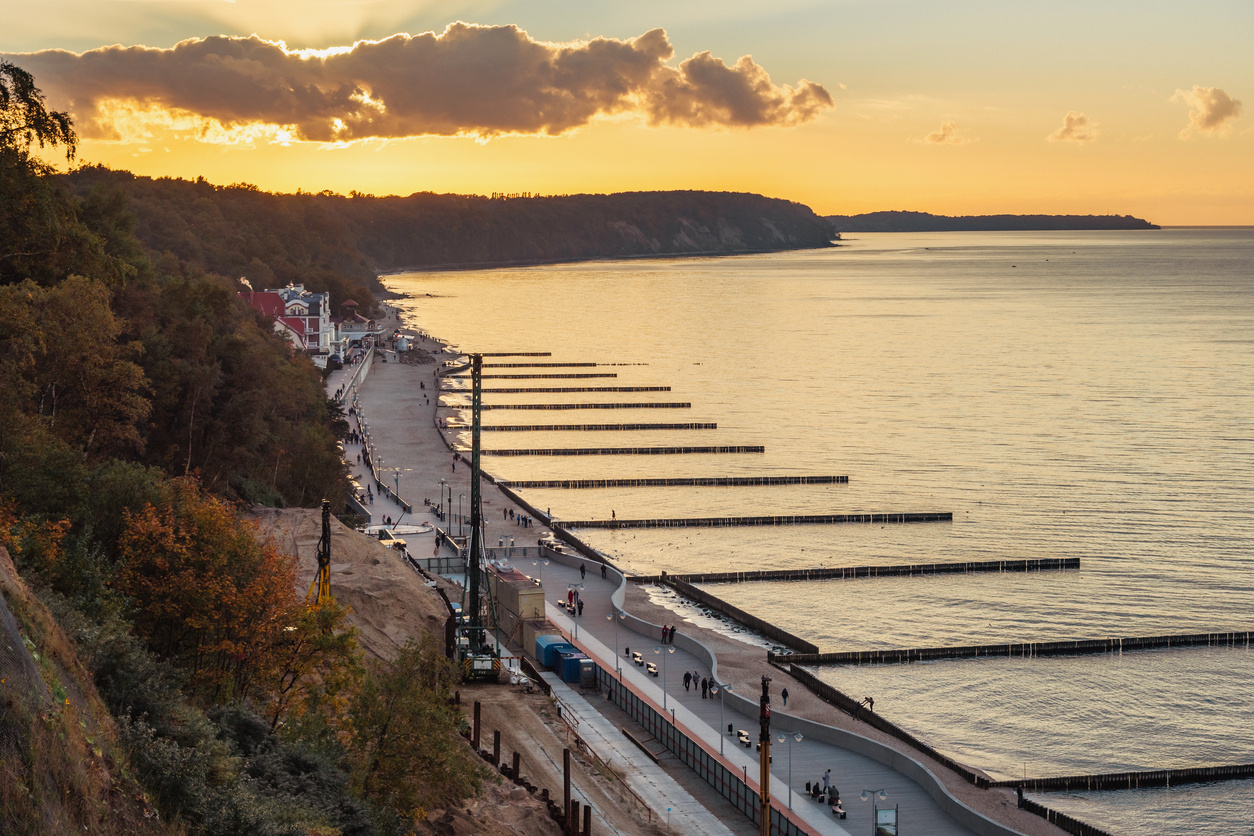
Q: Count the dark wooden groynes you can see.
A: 12